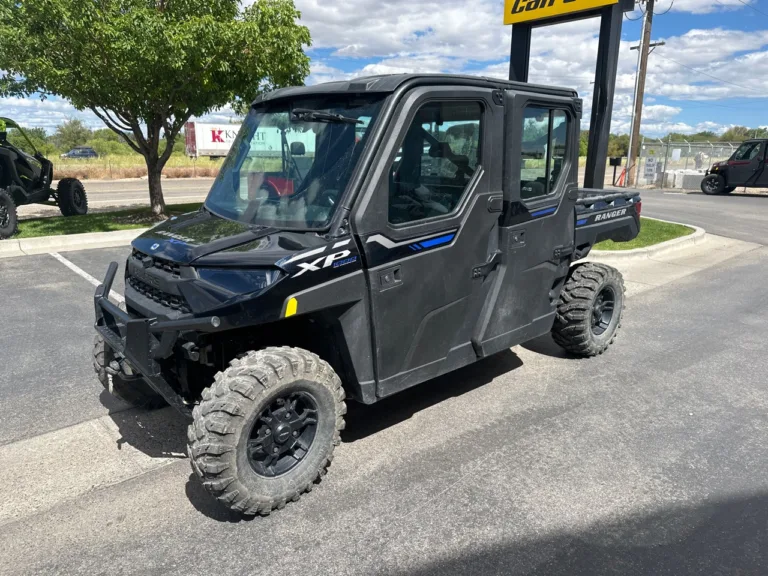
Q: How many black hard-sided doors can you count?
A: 2